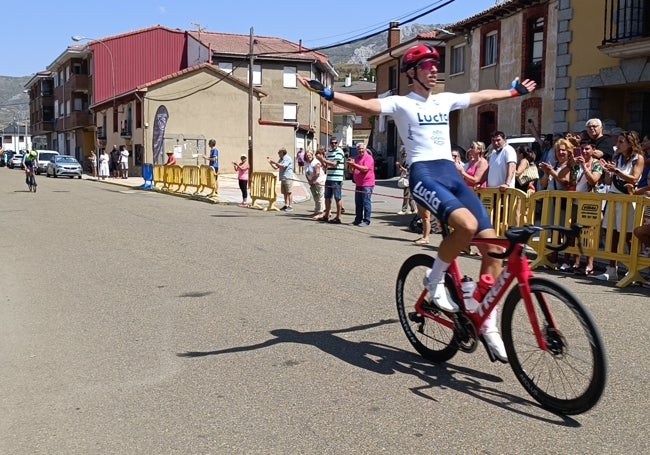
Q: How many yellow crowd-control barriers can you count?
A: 8